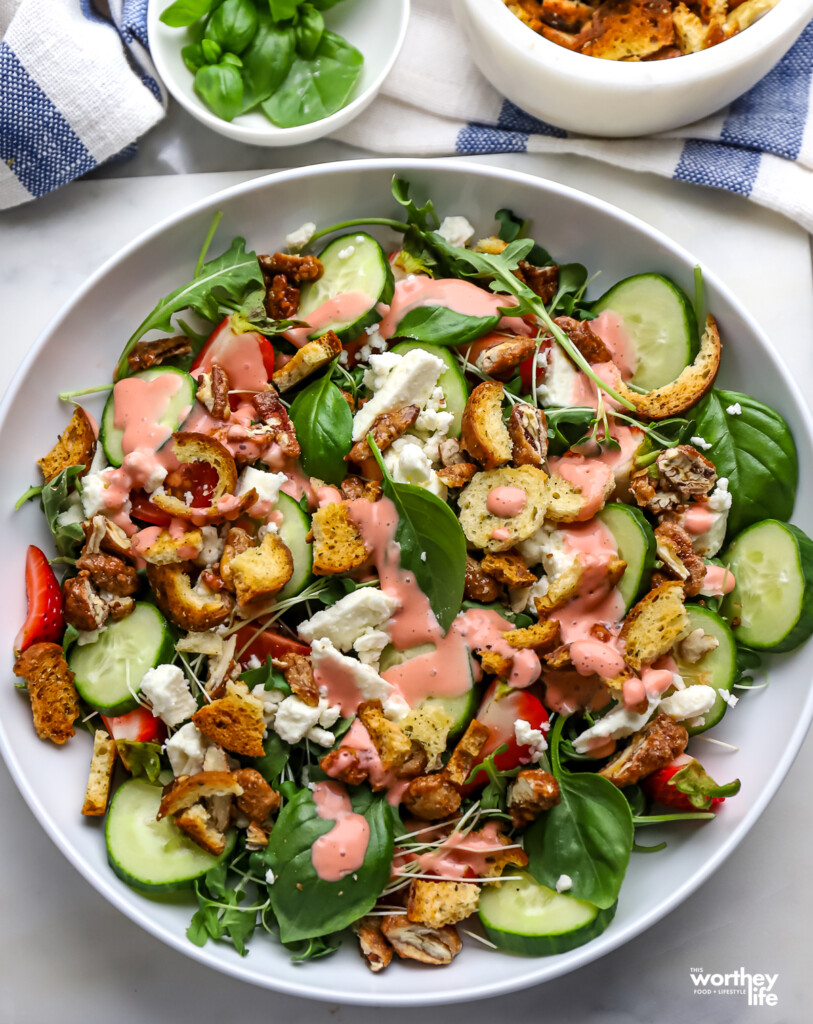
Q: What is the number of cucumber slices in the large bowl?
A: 12